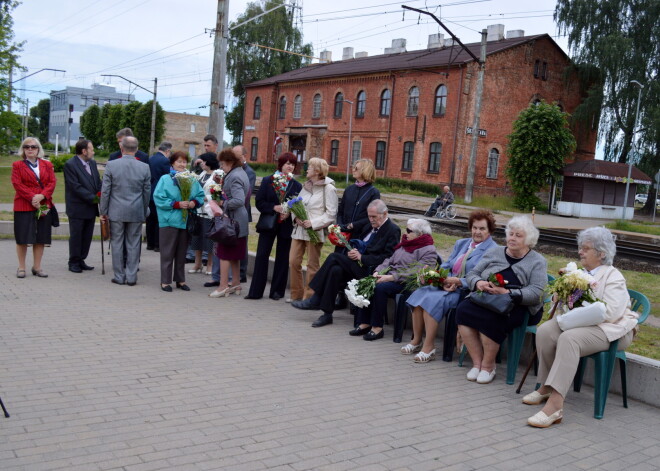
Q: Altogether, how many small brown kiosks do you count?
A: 1